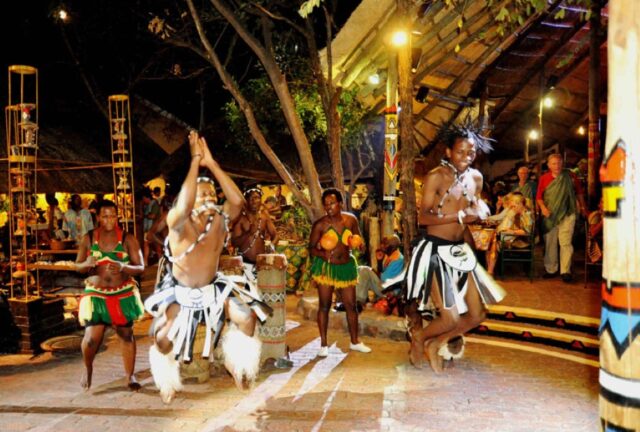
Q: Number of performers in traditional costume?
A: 5